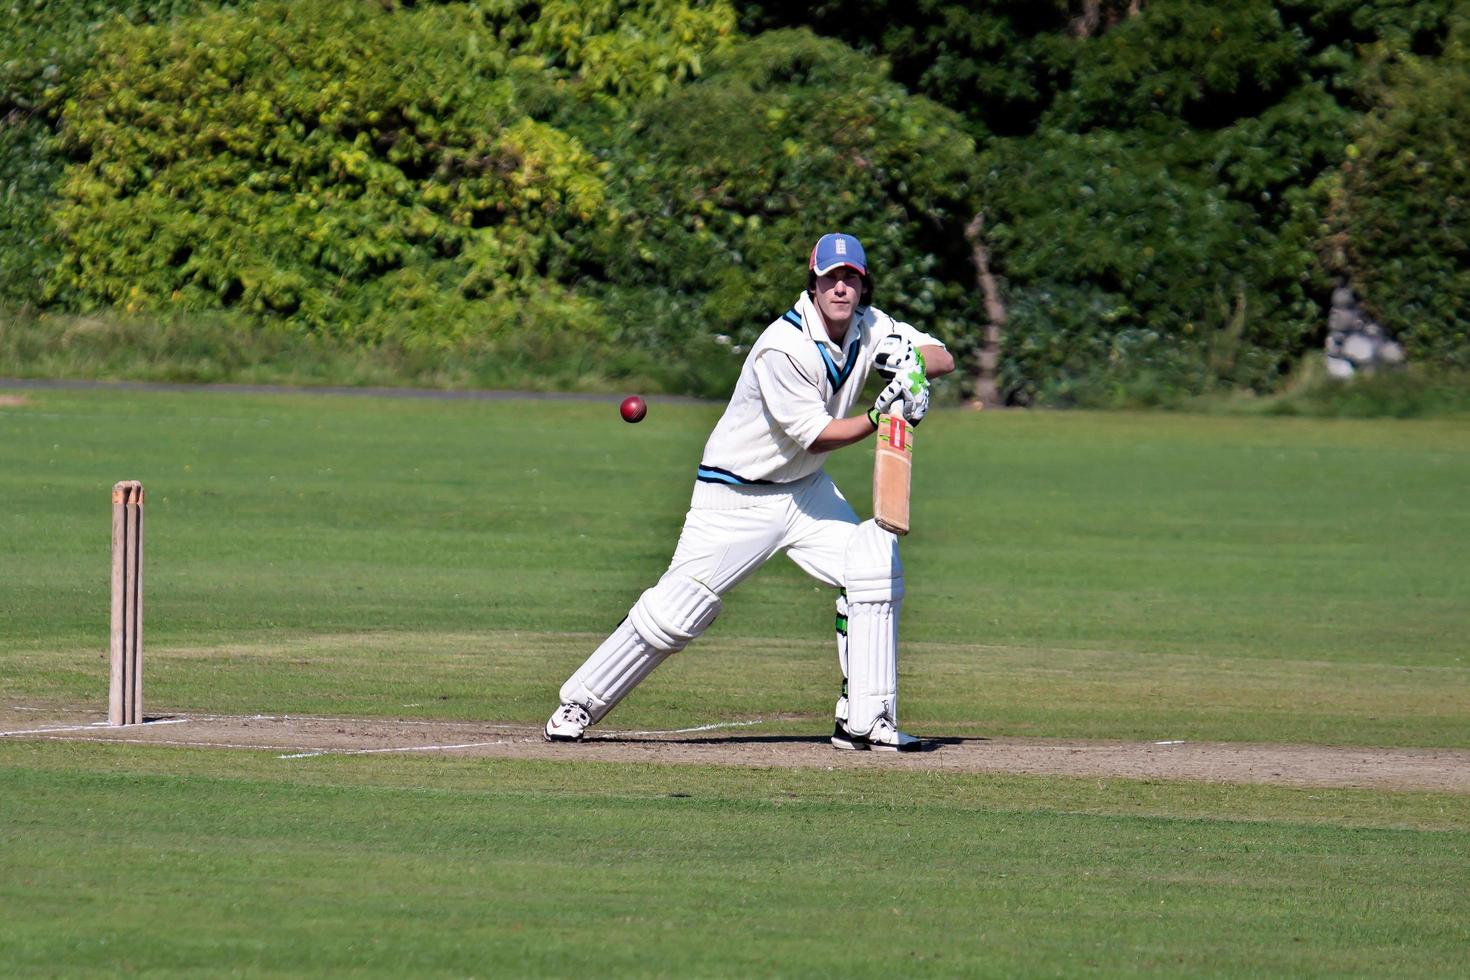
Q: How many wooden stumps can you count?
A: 3